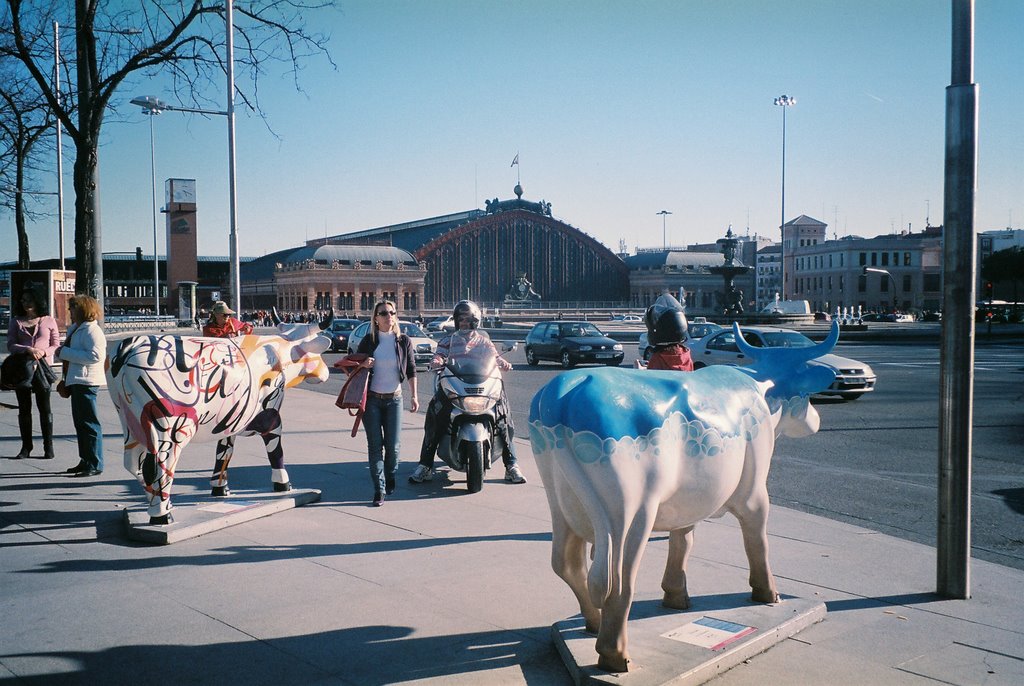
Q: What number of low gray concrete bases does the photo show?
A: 2